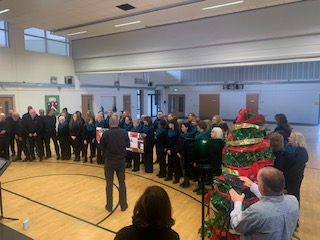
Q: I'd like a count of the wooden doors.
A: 6